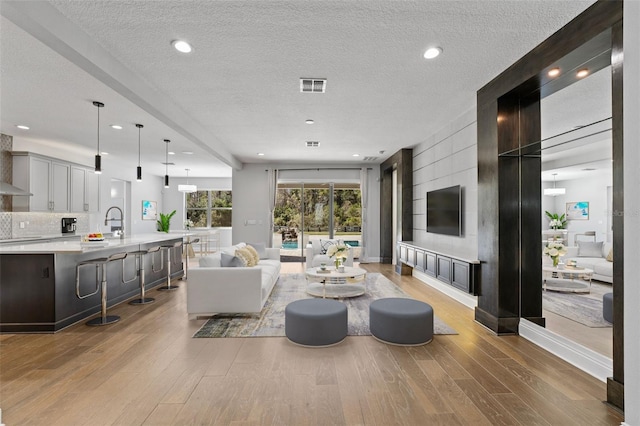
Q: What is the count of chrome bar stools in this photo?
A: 4